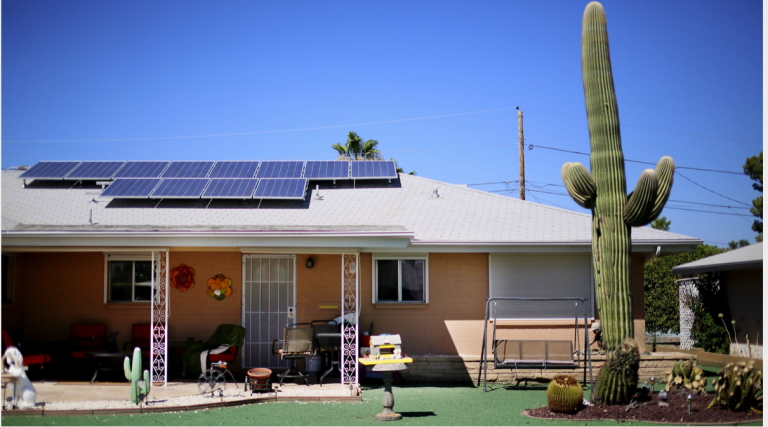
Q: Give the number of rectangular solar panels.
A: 12